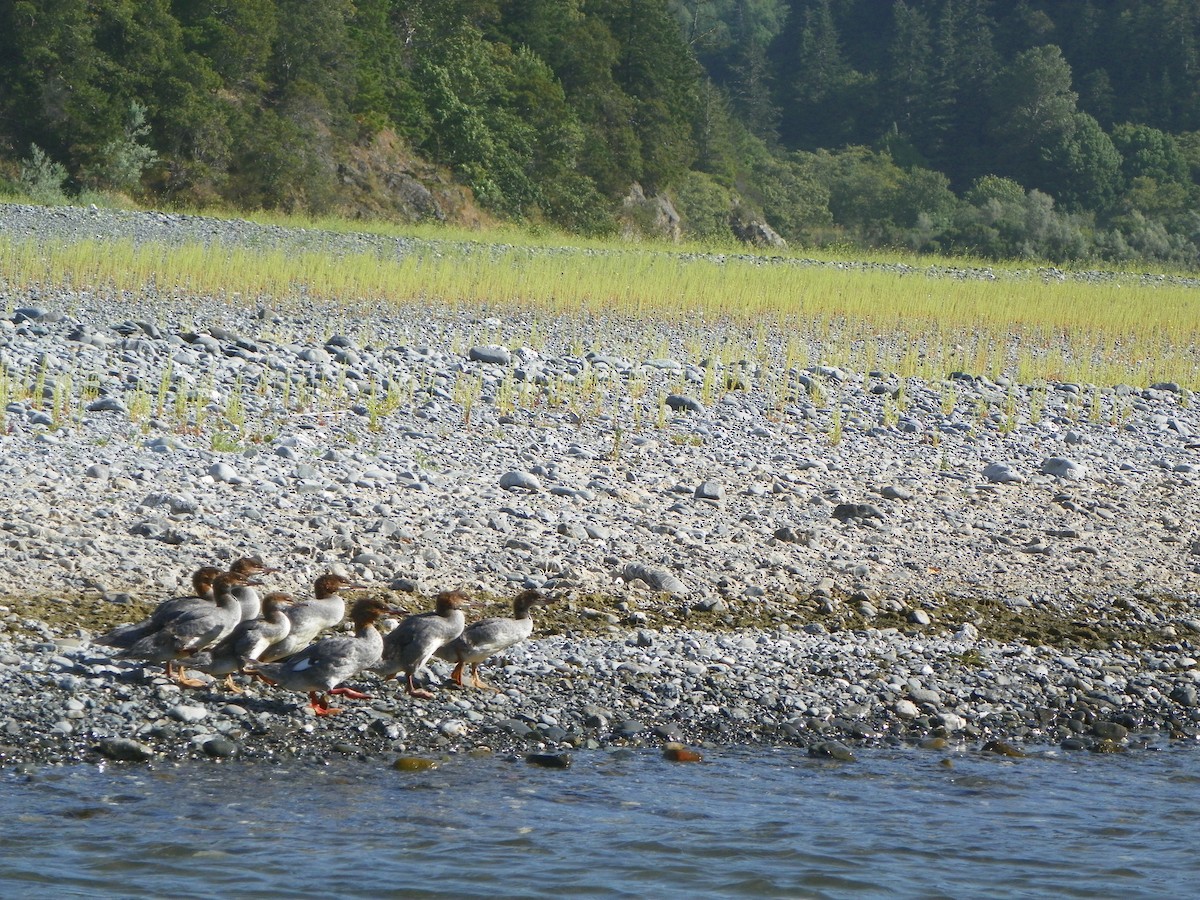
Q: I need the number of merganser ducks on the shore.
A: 8